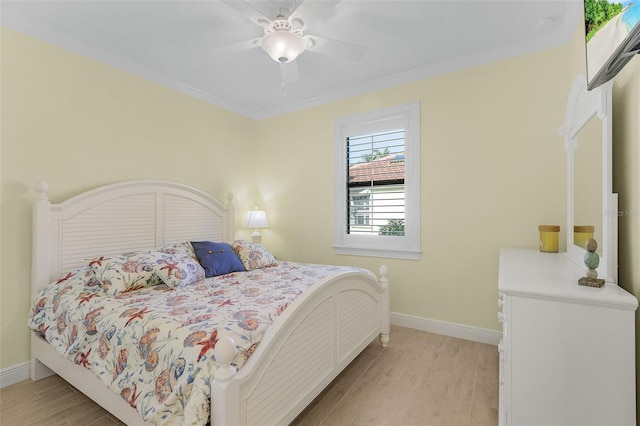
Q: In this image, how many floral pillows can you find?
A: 3